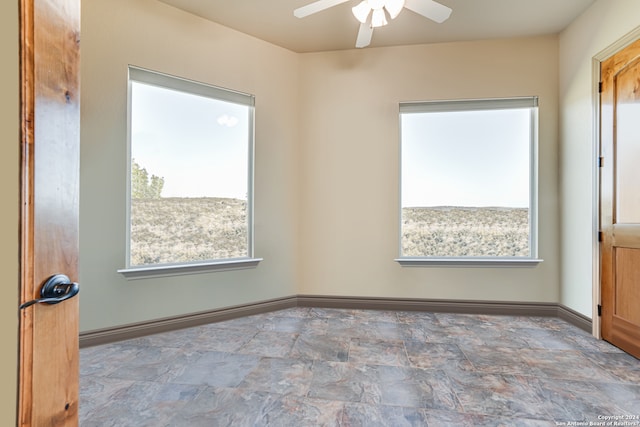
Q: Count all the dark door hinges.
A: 4